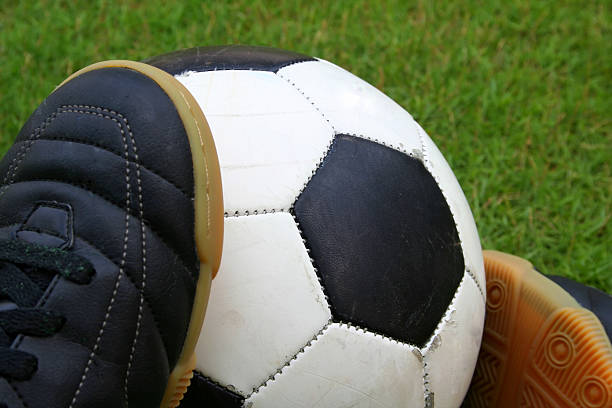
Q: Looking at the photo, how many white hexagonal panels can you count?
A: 6